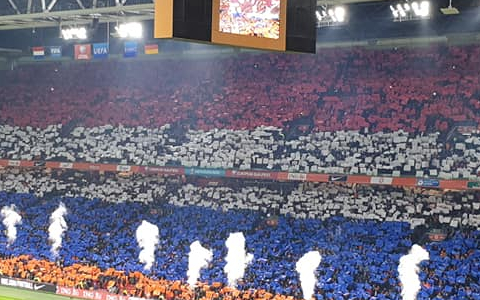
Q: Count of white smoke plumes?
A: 7